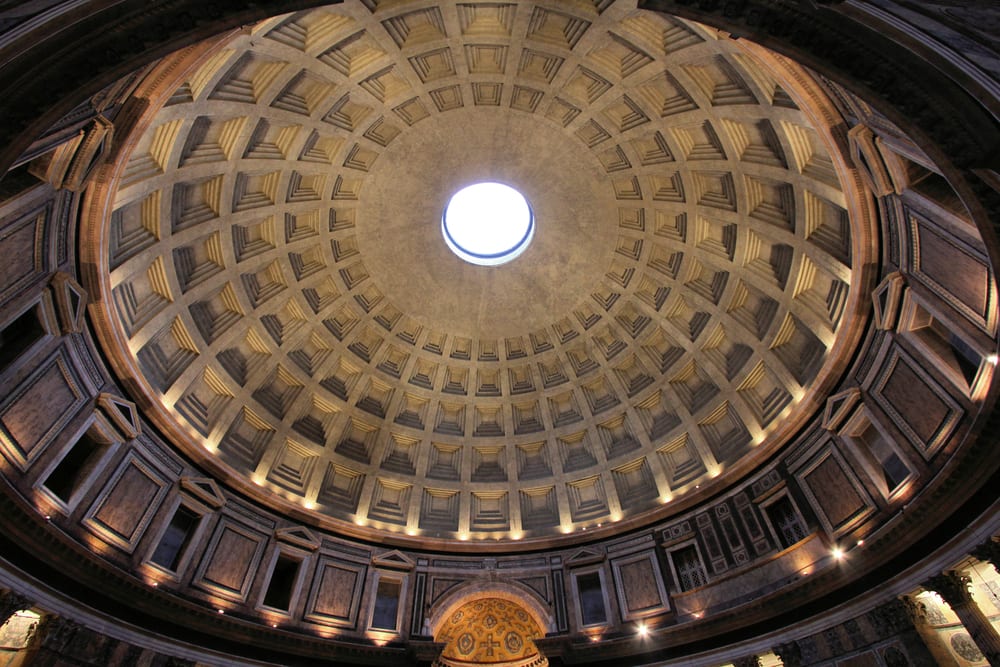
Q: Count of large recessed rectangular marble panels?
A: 9